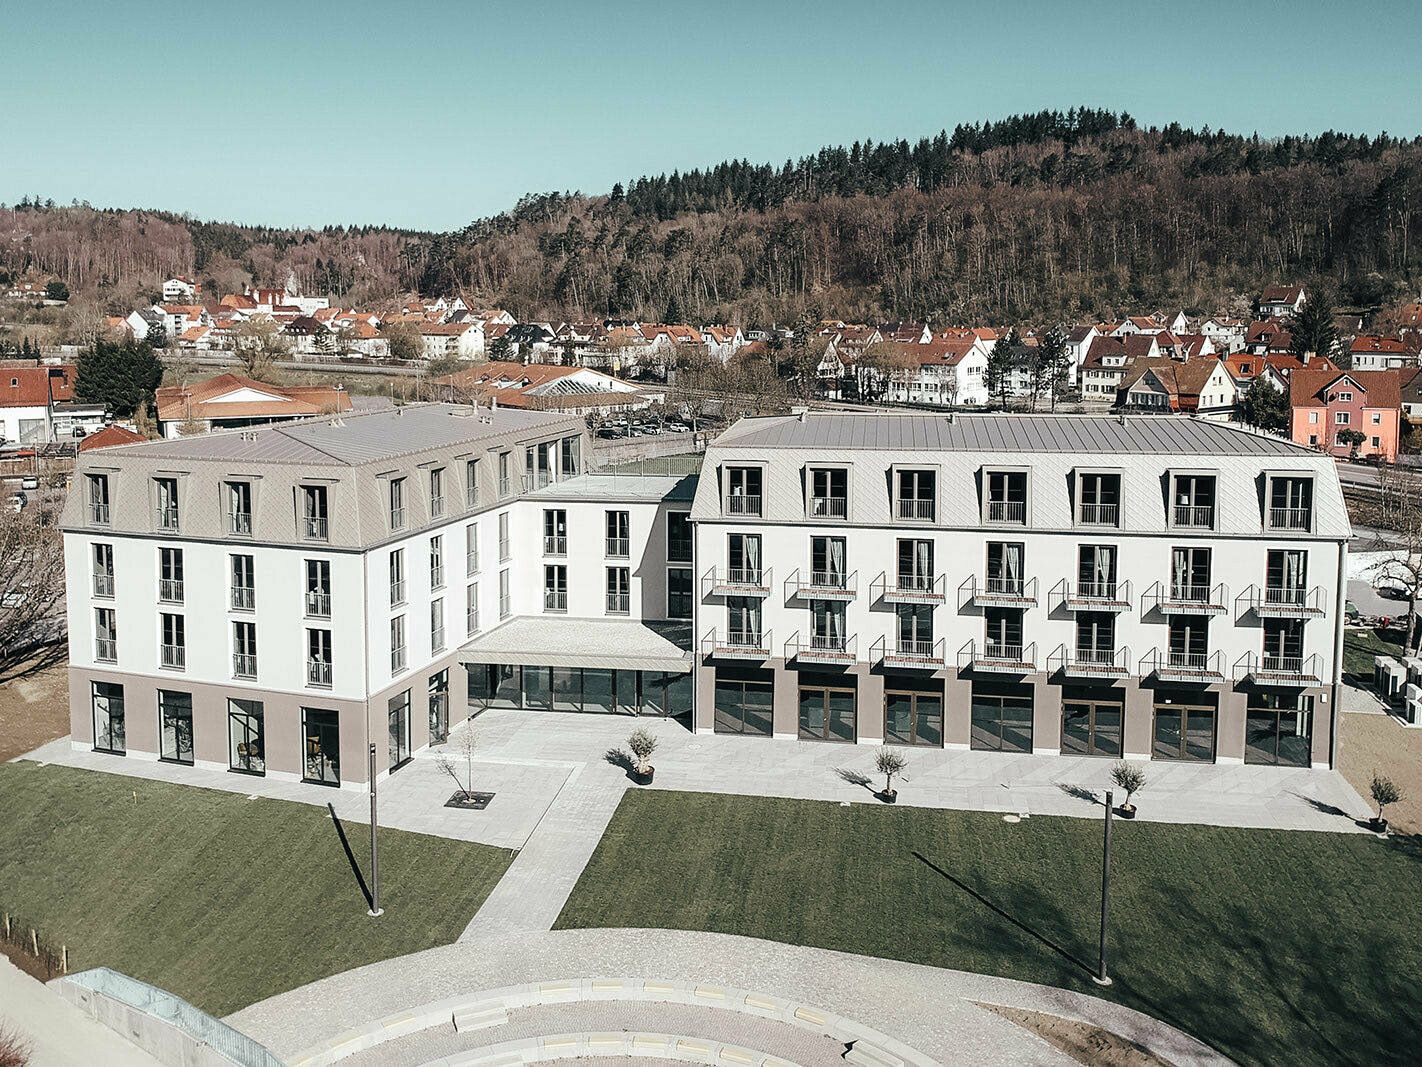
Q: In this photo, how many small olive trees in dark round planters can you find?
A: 4